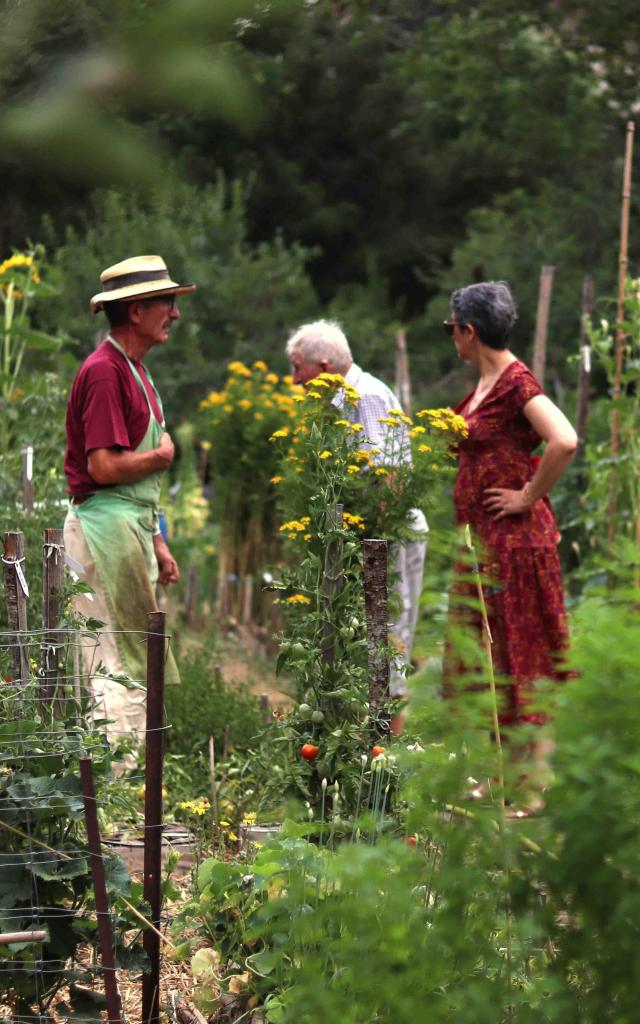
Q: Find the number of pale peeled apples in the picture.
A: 0